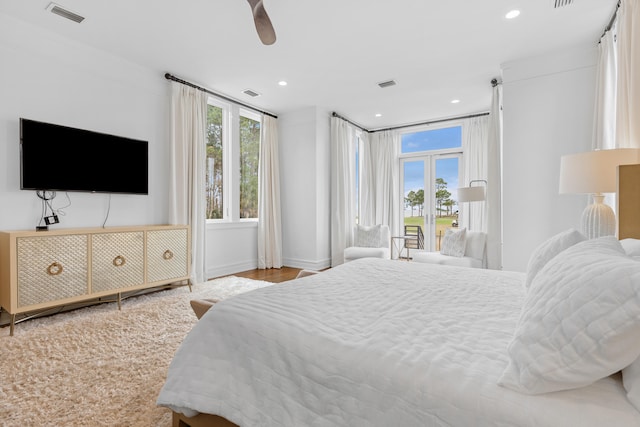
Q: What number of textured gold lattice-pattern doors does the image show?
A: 3